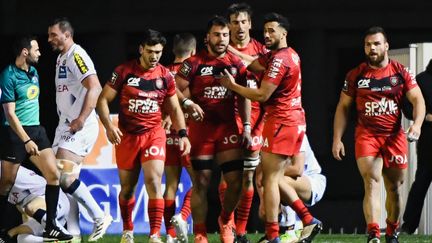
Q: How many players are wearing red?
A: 6